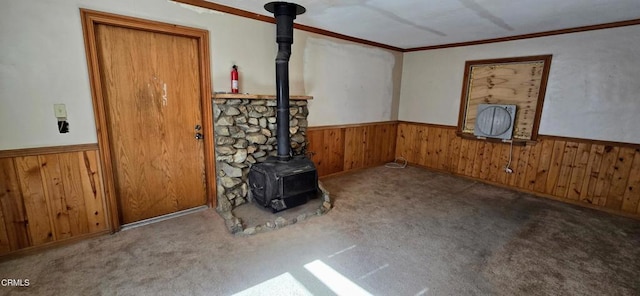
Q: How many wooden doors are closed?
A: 1